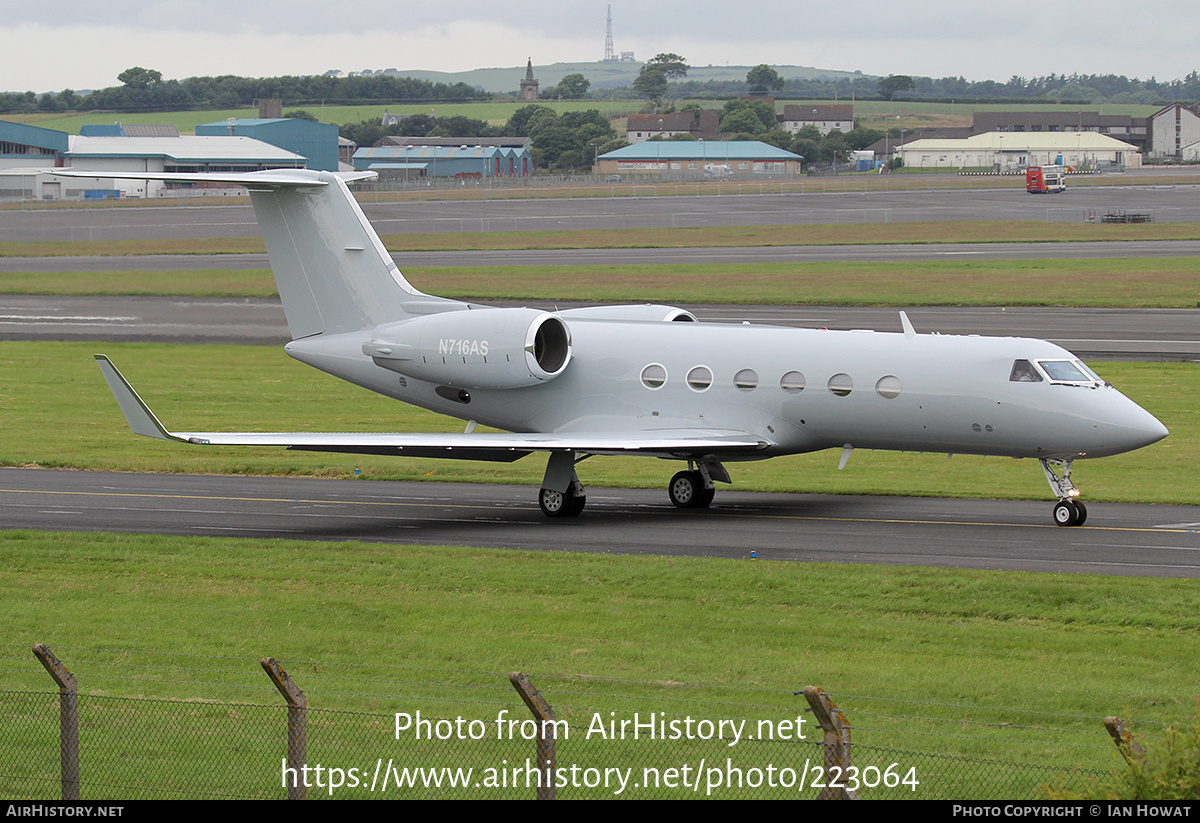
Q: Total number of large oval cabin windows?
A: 6